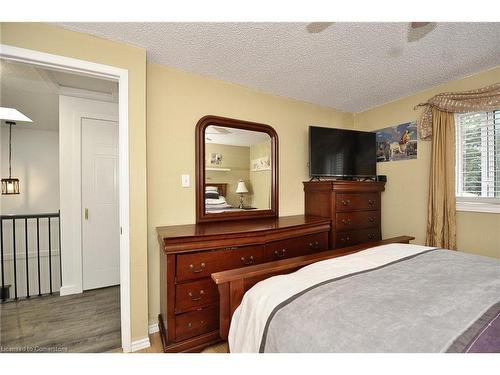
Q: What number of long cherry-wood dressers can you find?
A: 1